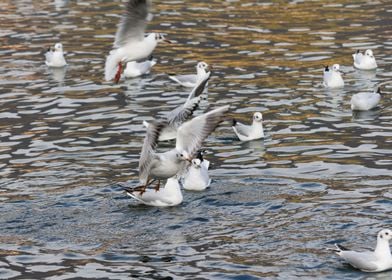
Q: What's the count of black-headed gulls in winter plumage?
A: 13